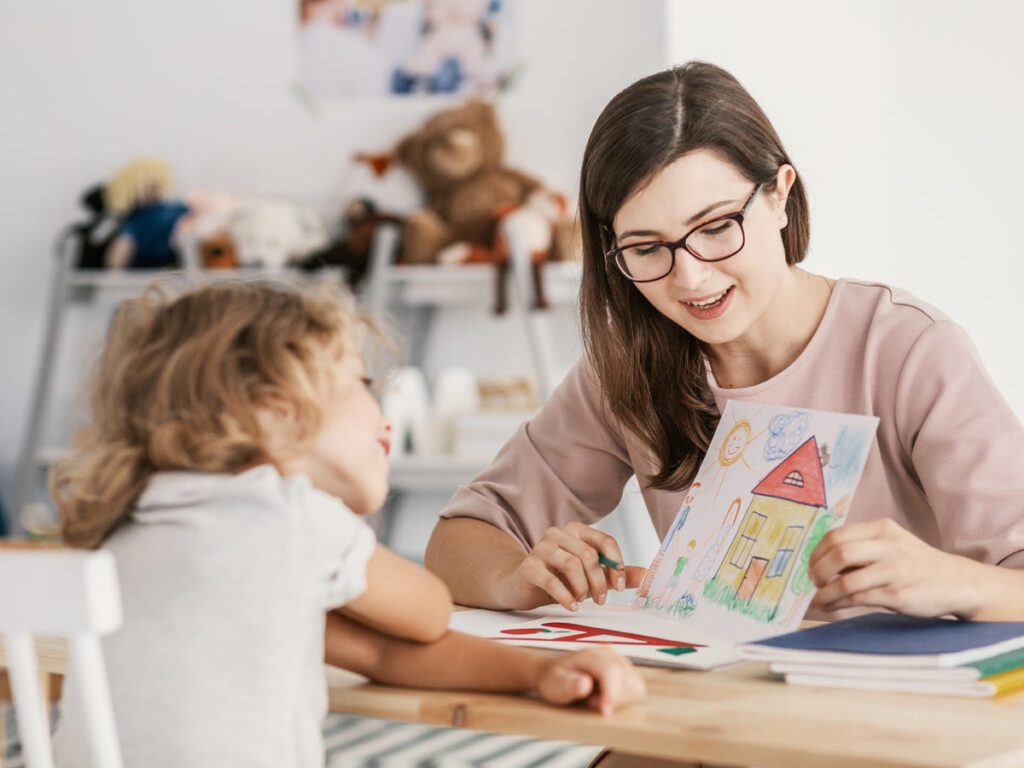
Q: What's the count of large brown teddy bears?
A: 1